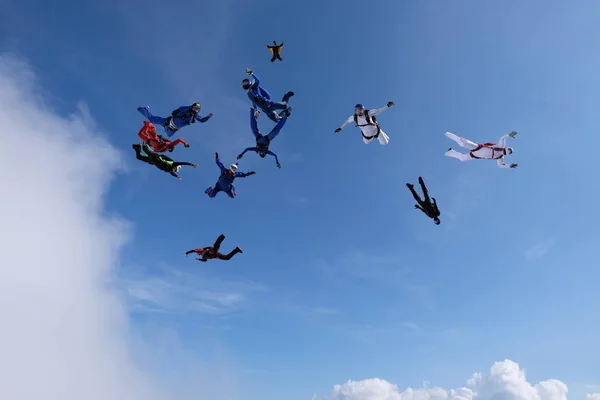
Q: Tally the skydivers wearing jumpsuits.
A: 11